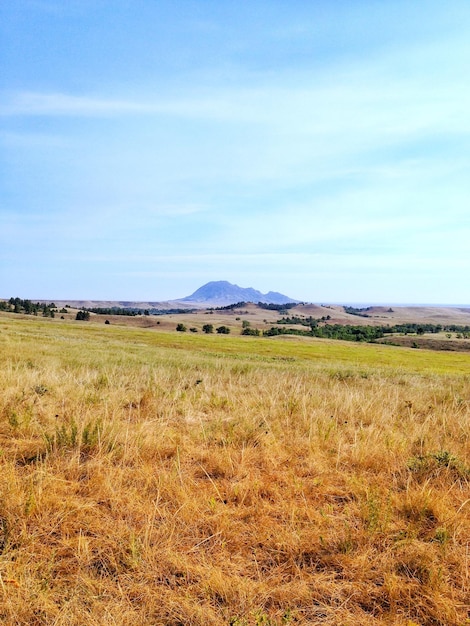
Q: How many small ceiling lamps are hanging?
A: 0